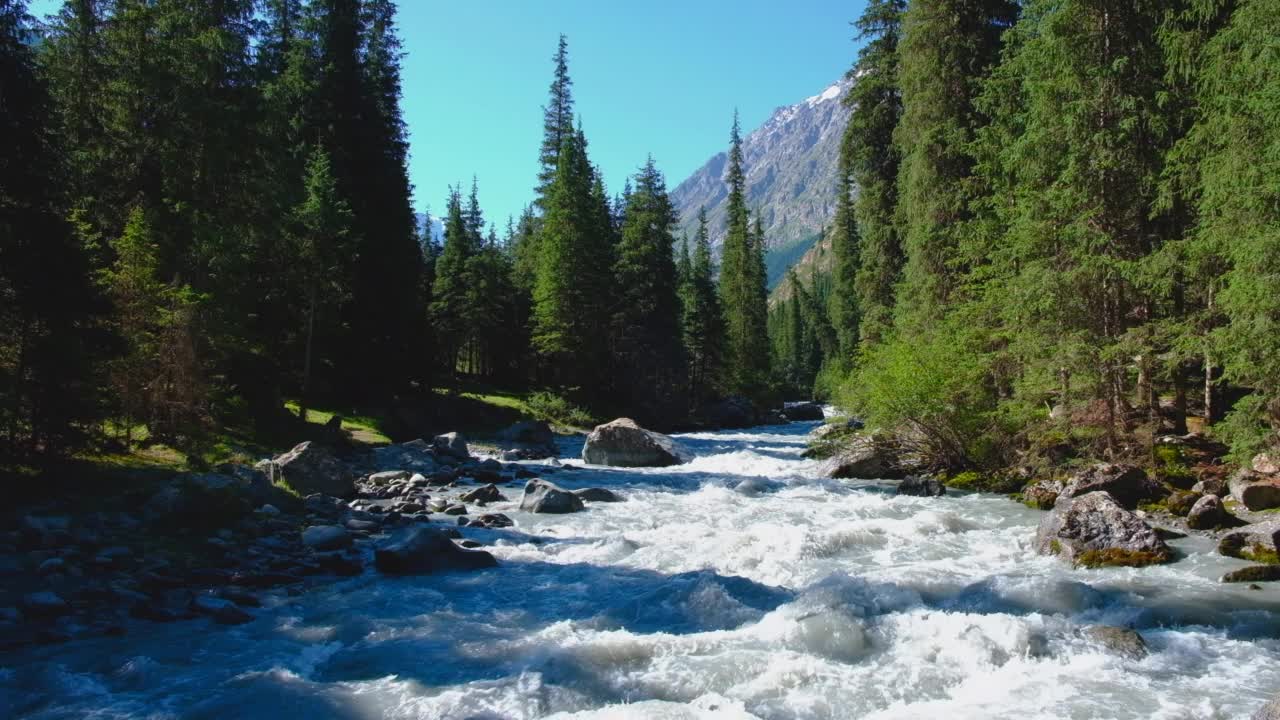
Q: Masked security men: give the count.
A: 0